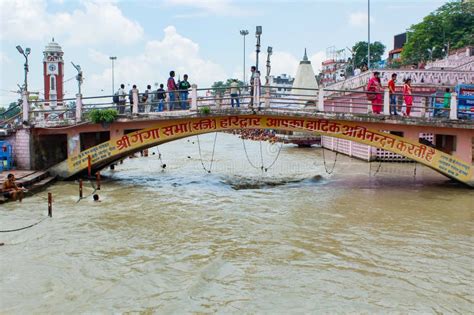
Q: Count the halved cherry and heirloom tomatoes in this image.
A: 0